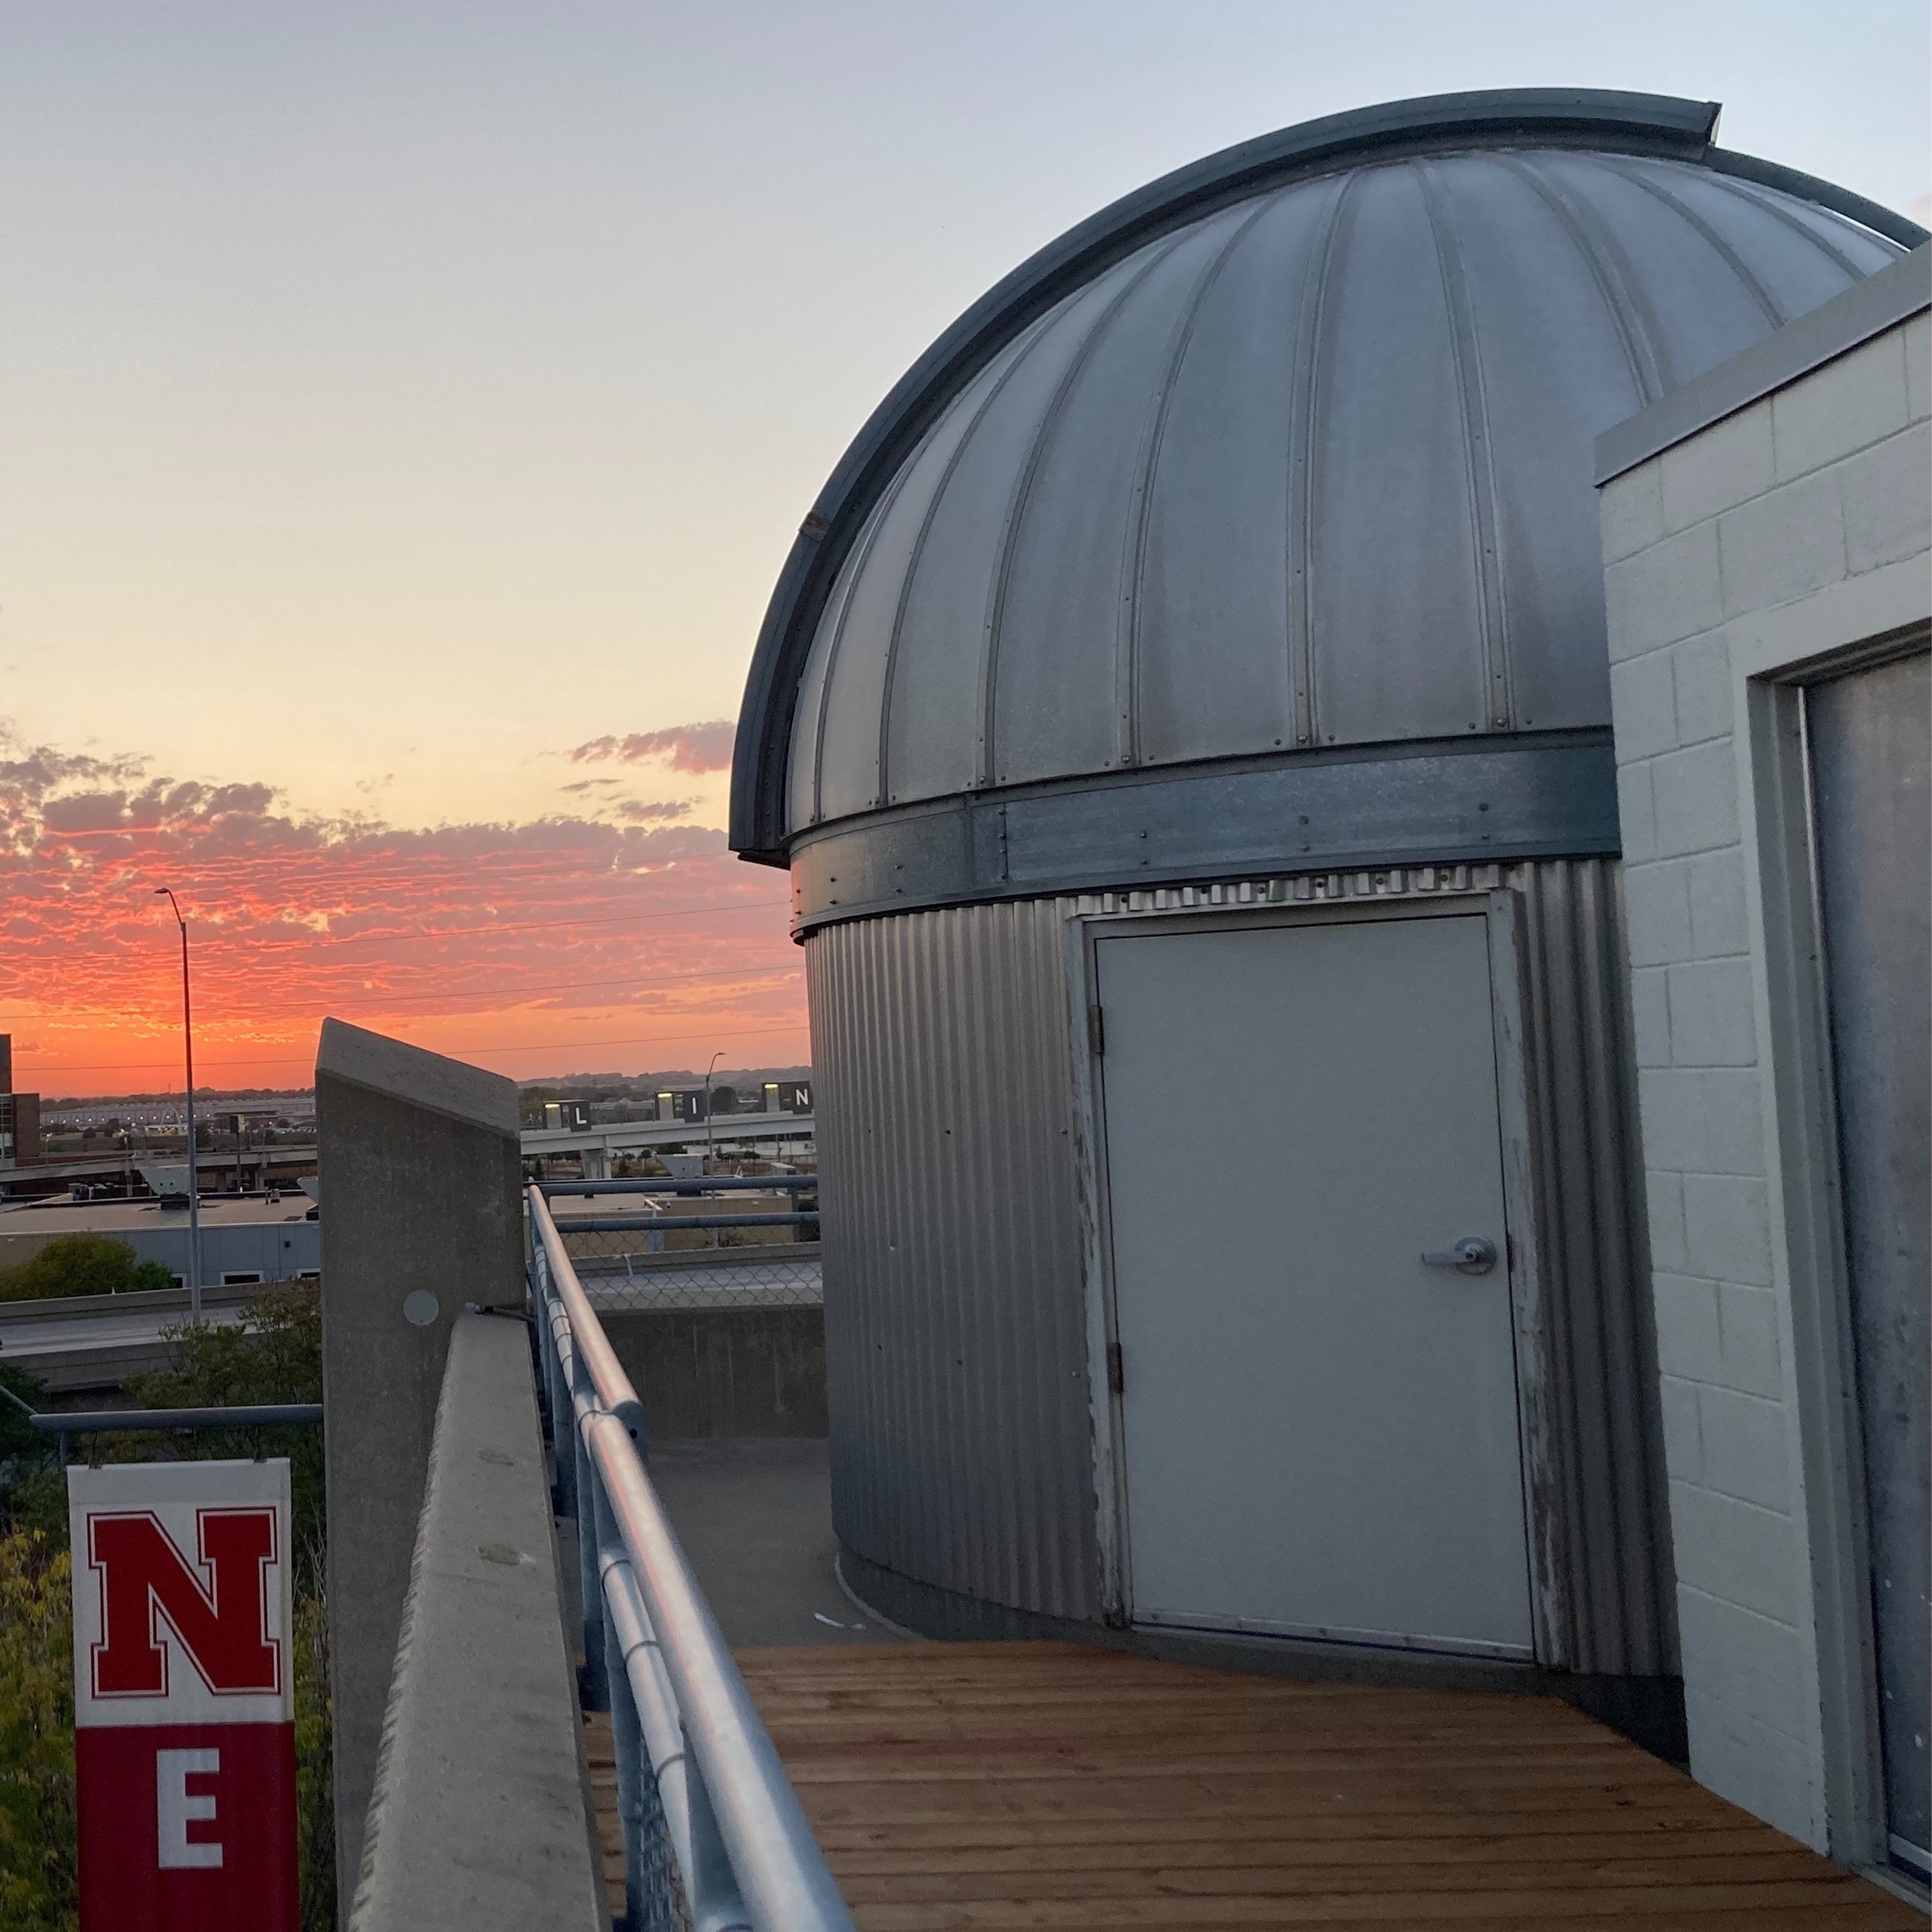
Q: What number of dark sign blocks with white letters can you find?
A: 3